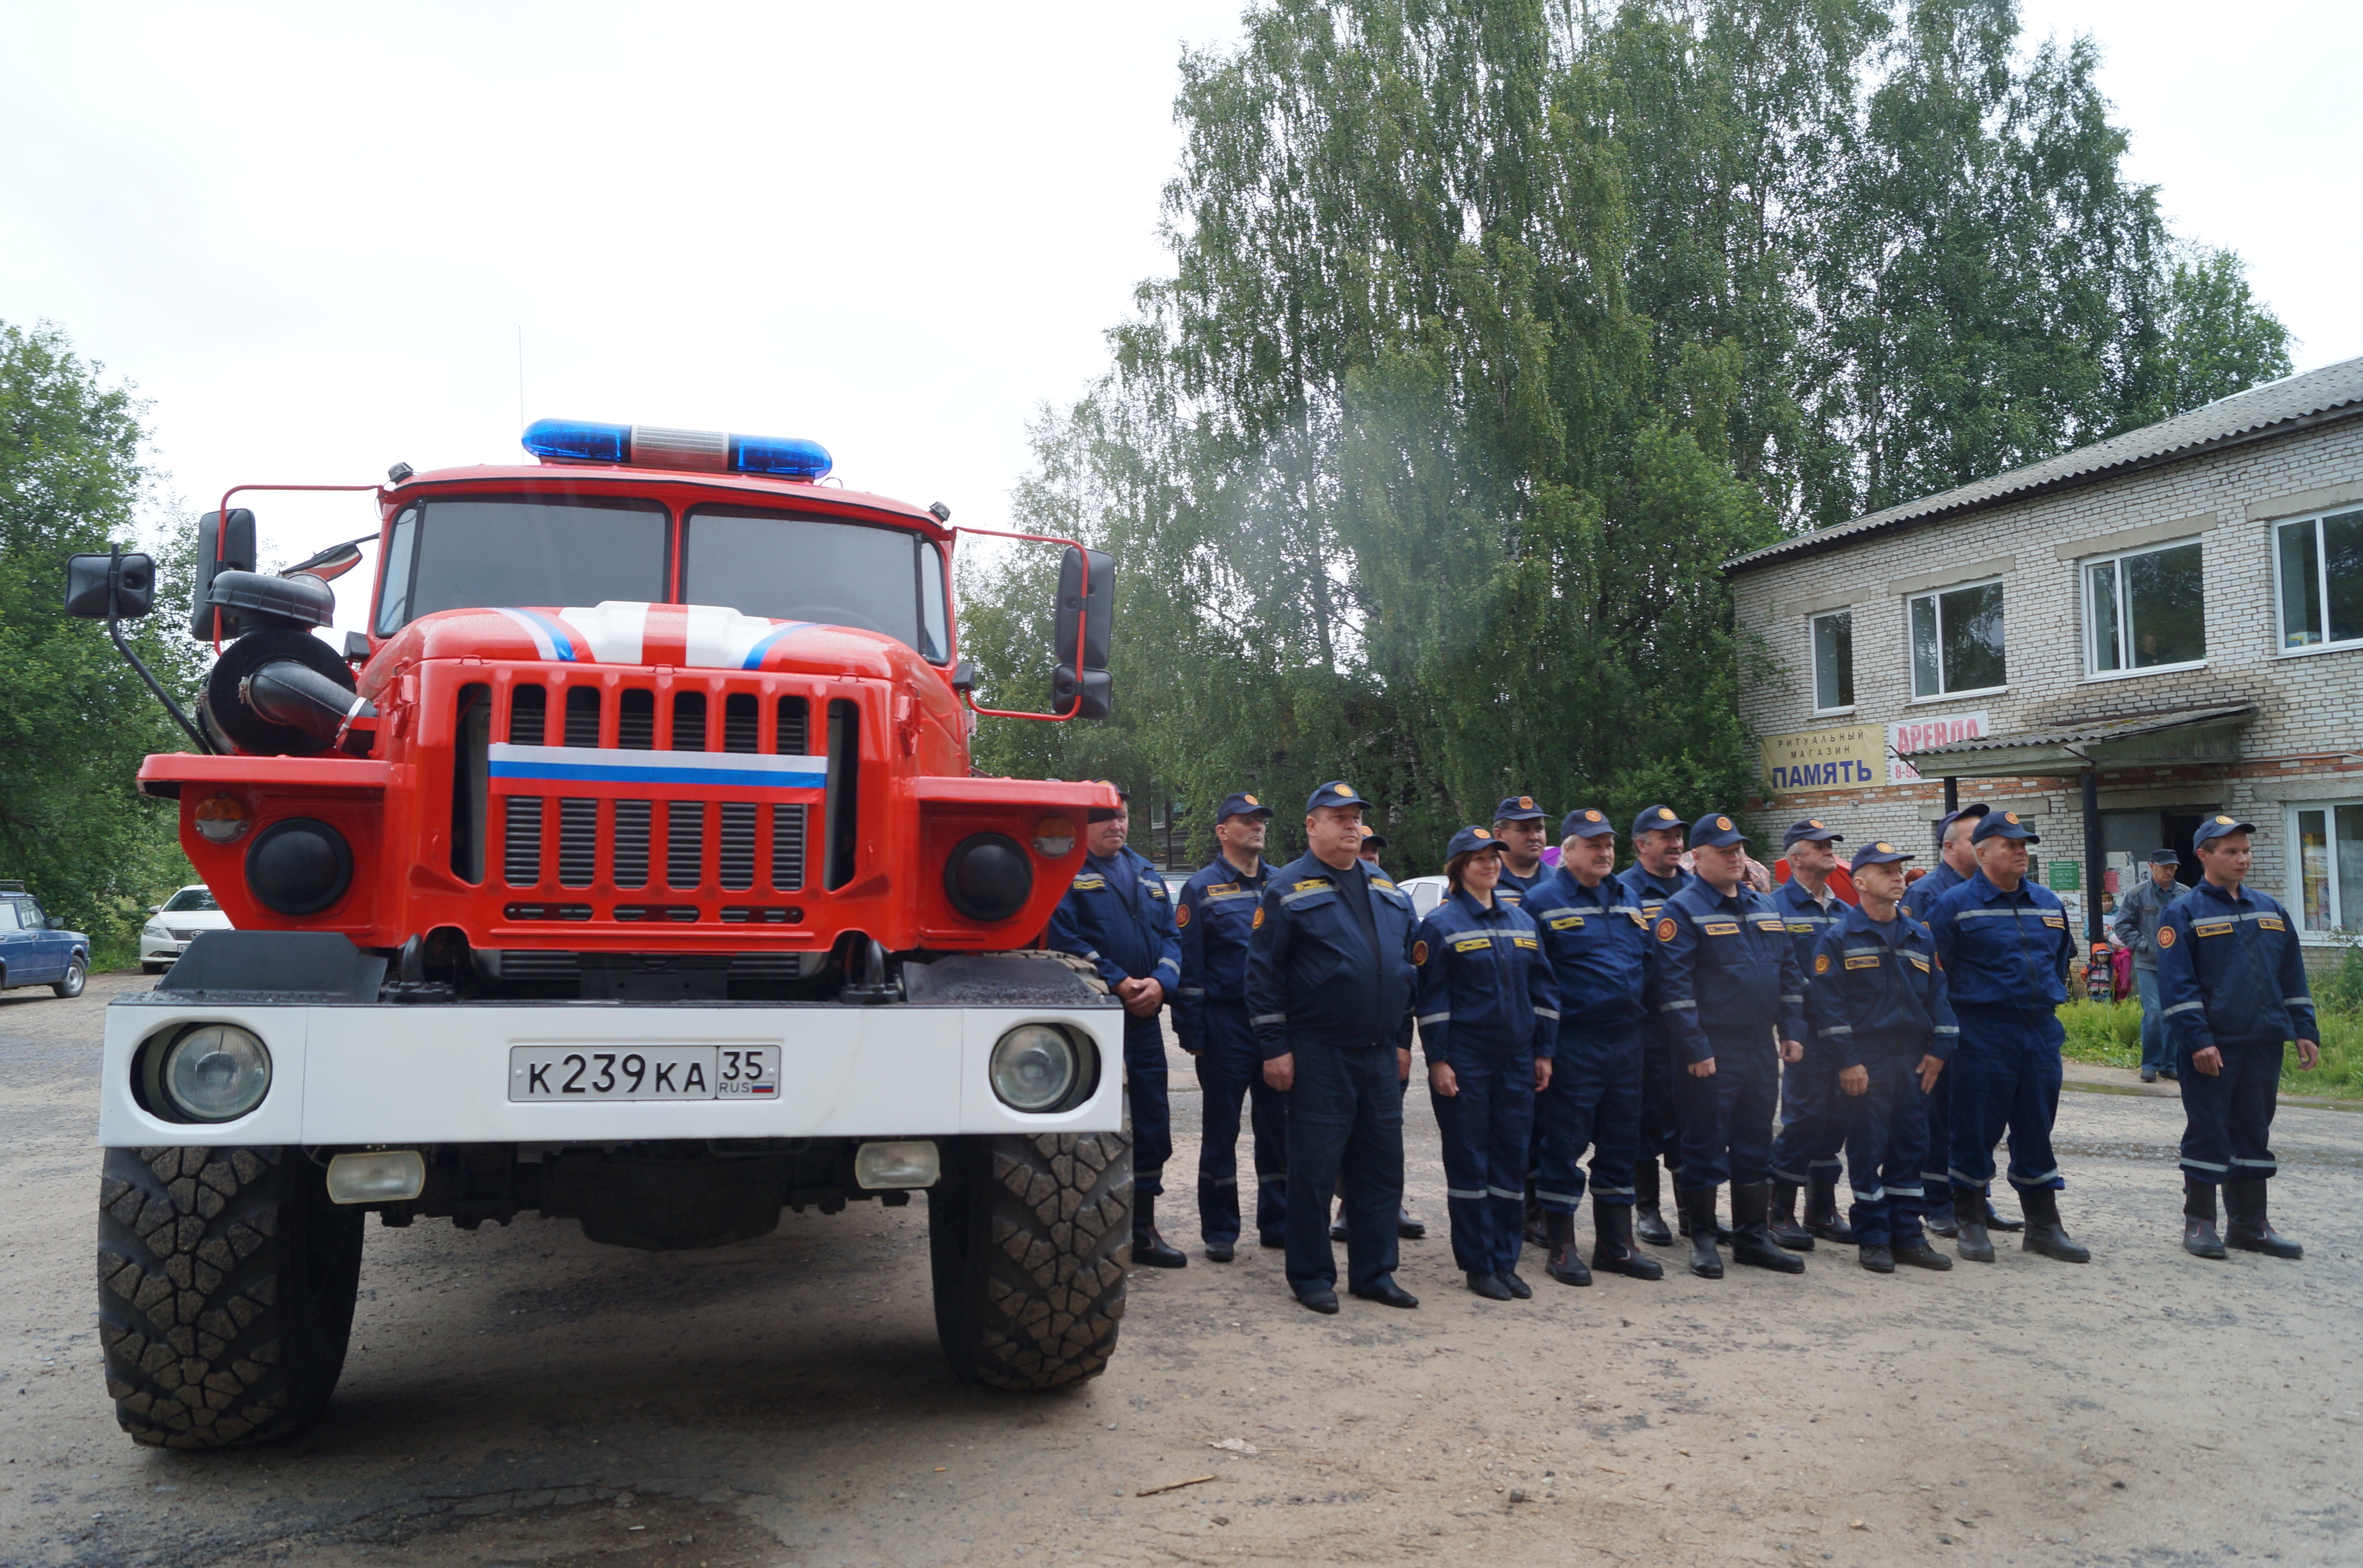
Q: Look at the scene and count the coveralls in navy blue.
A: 14